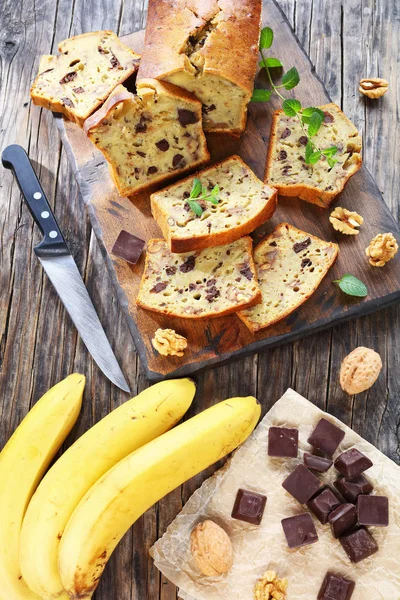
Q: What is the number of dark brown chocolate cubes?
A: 14